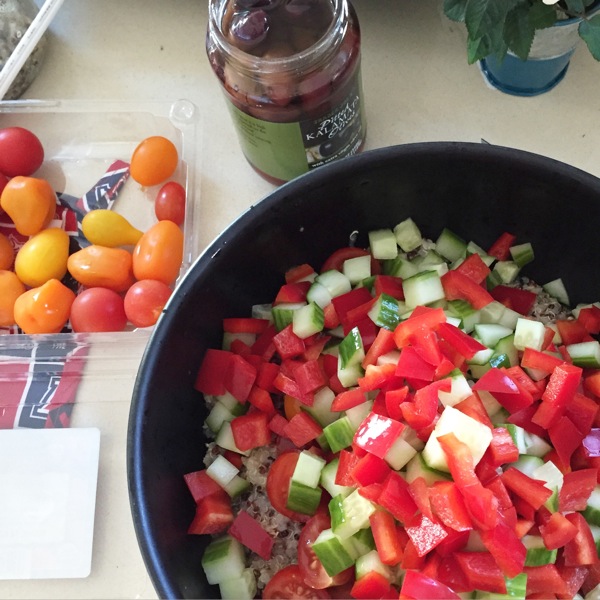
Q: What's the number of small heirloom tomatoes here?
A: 14